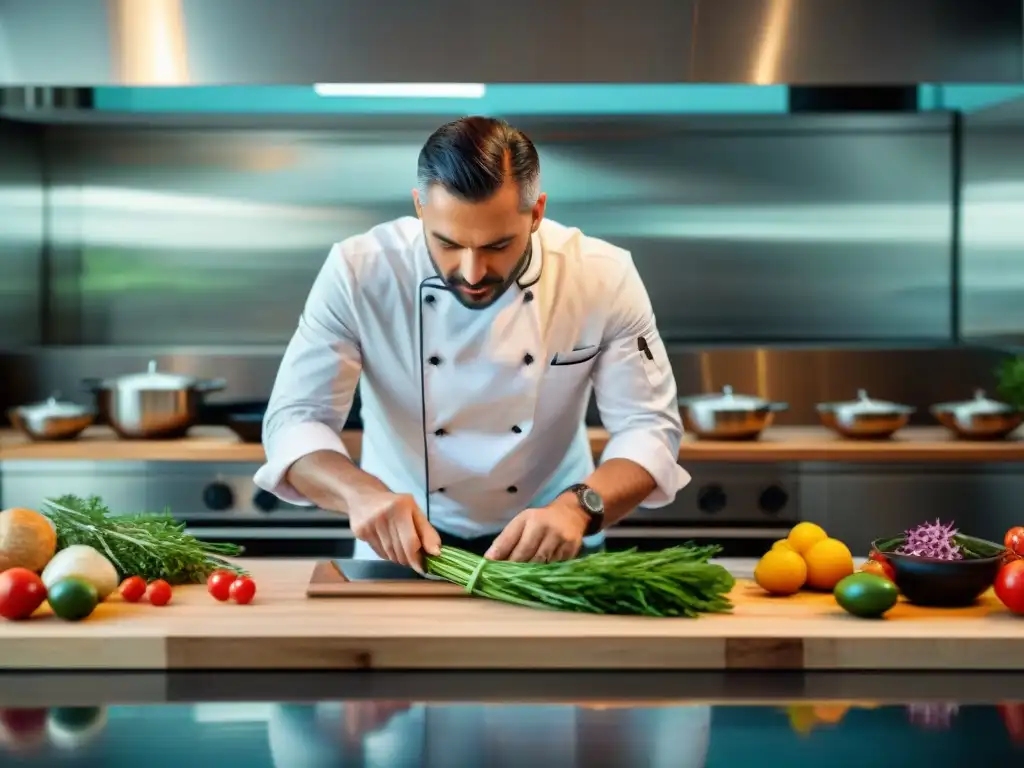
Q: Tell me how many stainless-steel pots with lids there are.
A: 5